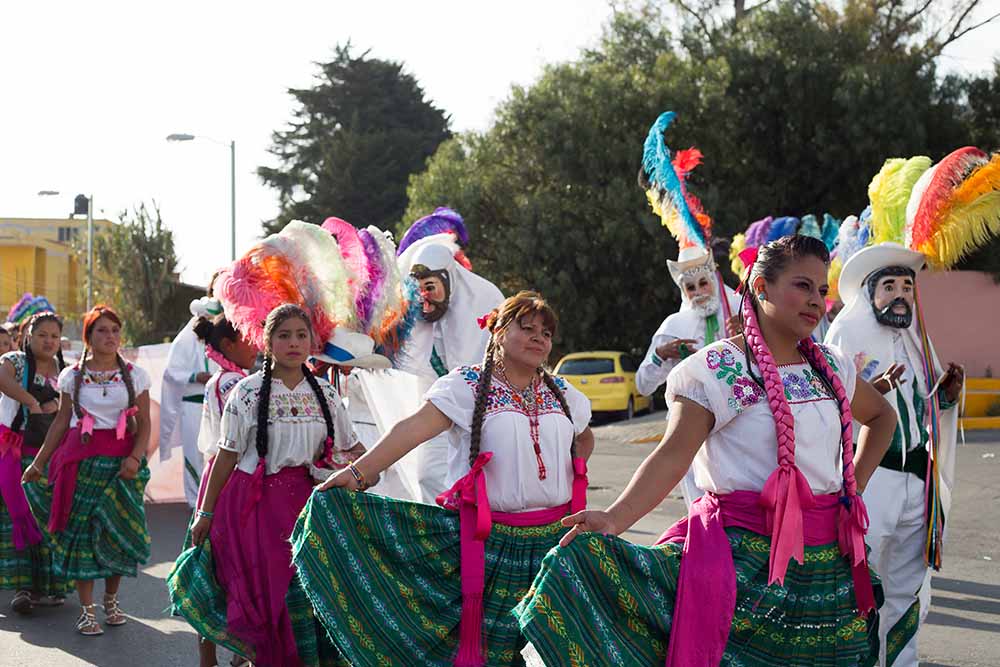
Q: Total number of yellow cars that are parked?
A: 1